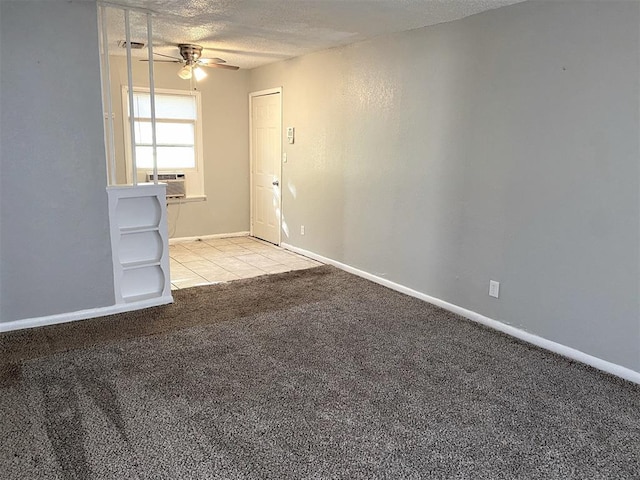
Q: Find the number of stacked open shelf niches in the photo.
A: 3